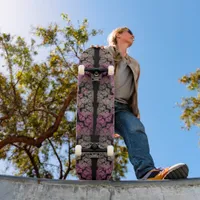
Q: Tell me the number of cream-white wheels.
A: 4